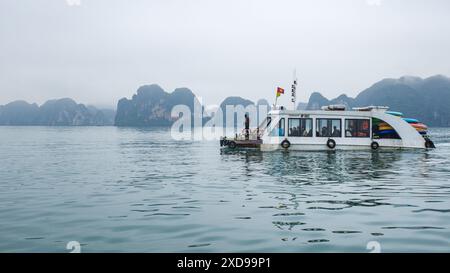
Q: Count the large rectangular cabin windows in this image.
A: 3